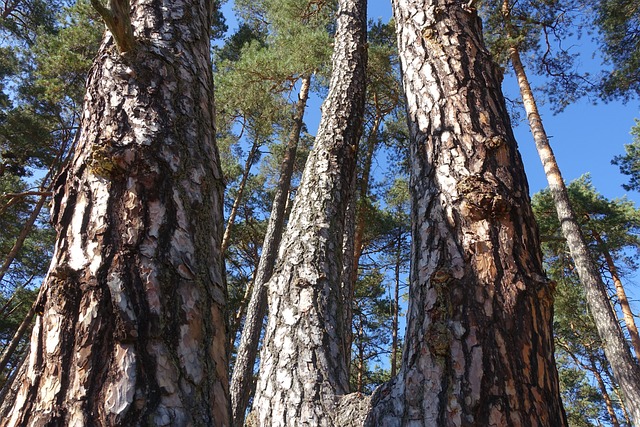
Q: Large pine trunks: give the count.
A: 3